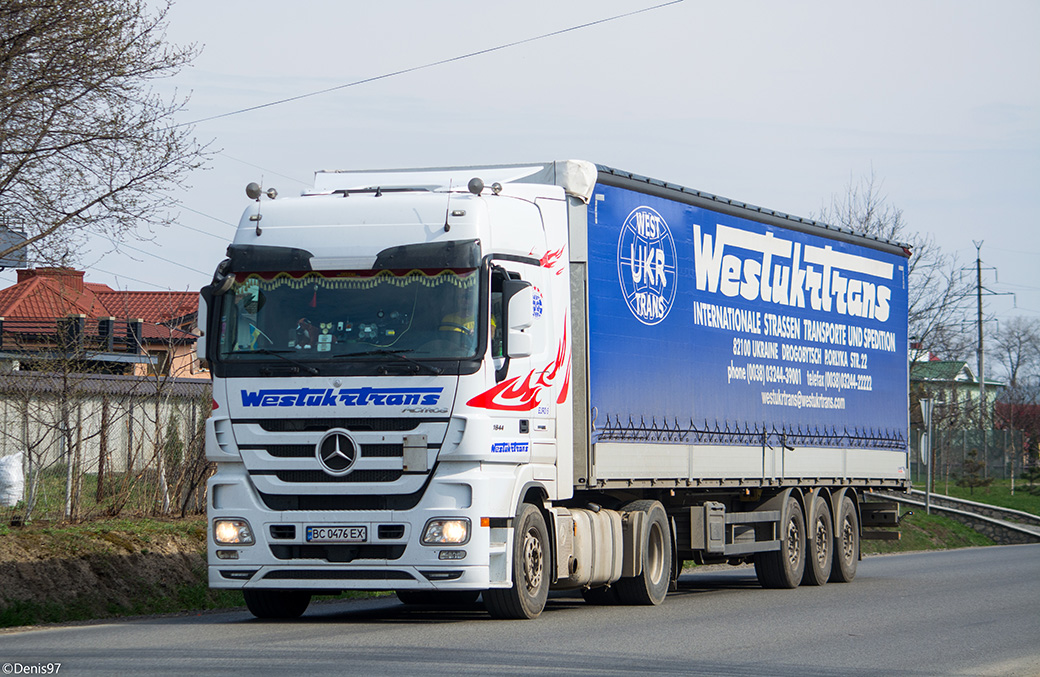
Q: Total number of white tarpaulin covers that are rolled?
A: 1